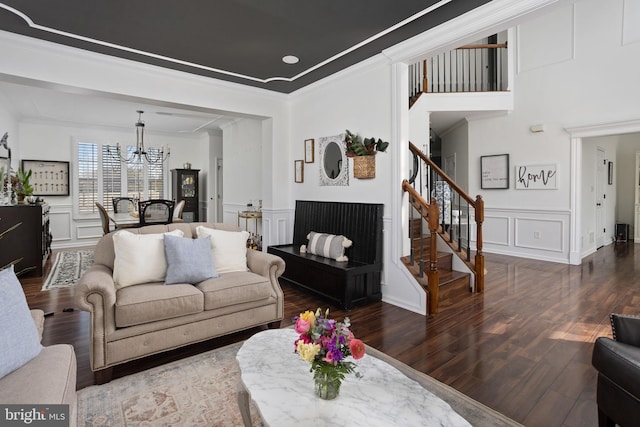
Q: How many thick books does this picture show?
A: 0